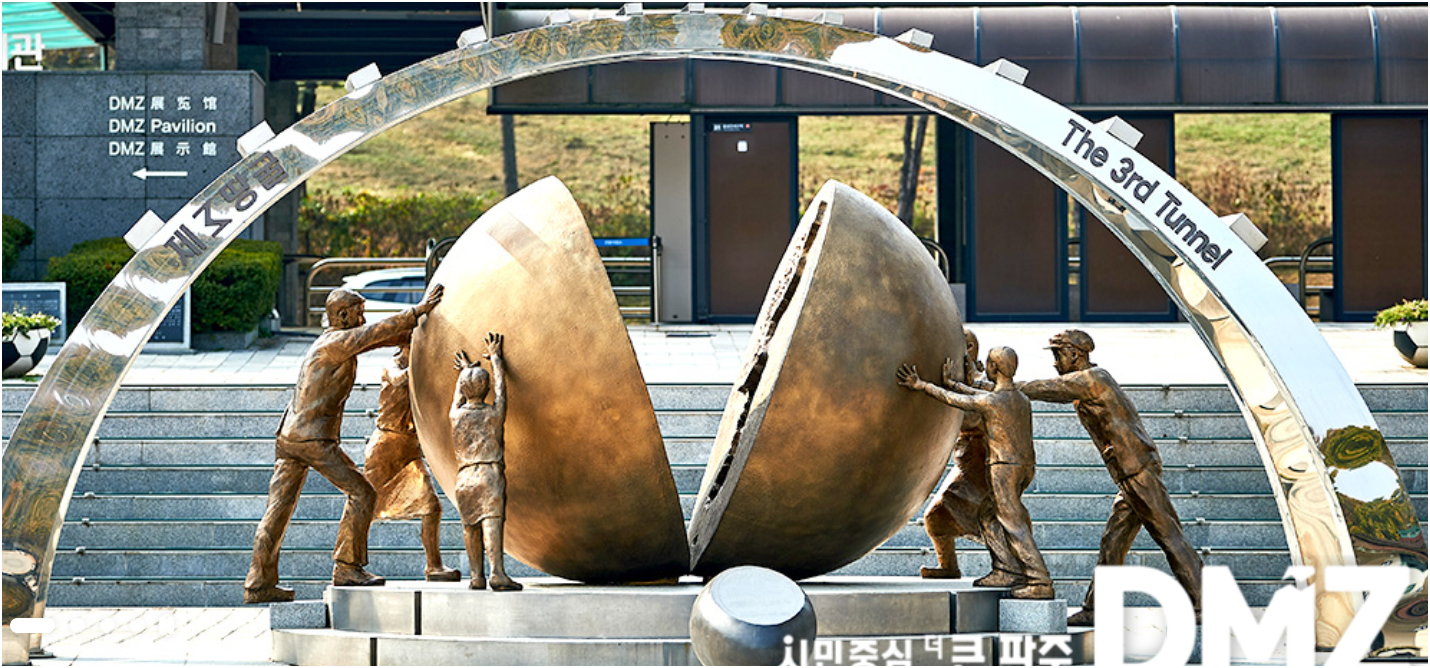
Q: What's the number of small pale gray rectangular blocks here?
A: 13